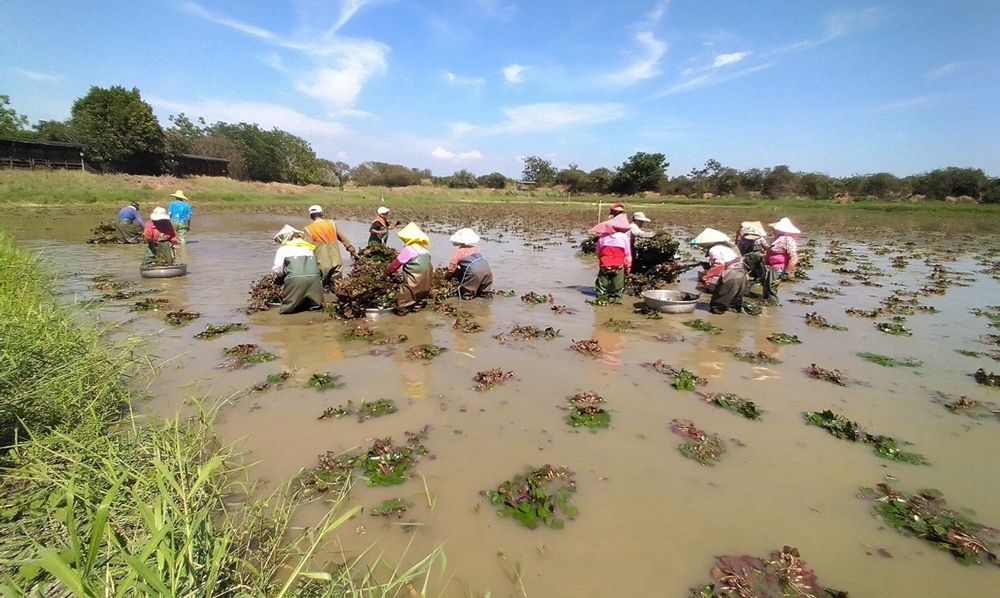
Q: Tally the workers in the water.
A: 14